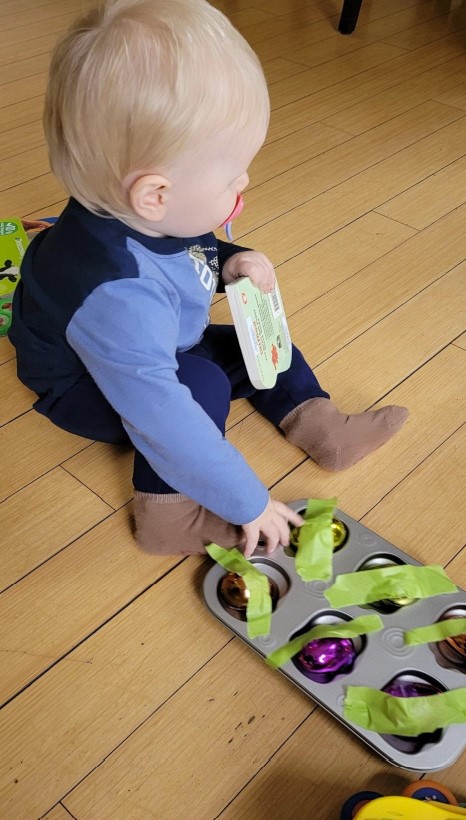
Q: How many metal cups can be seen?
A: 6